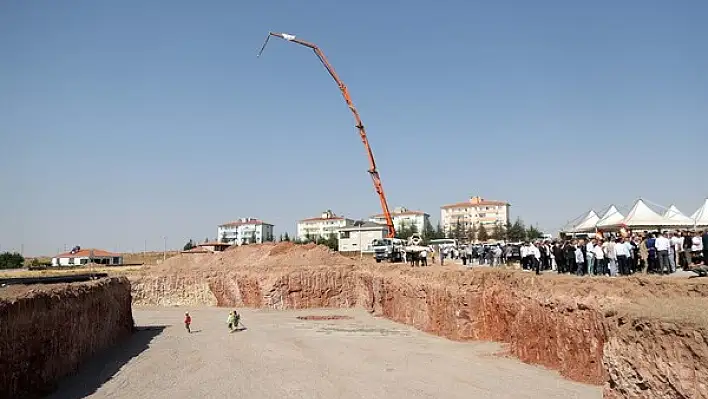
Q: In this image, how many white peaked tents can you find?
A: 5